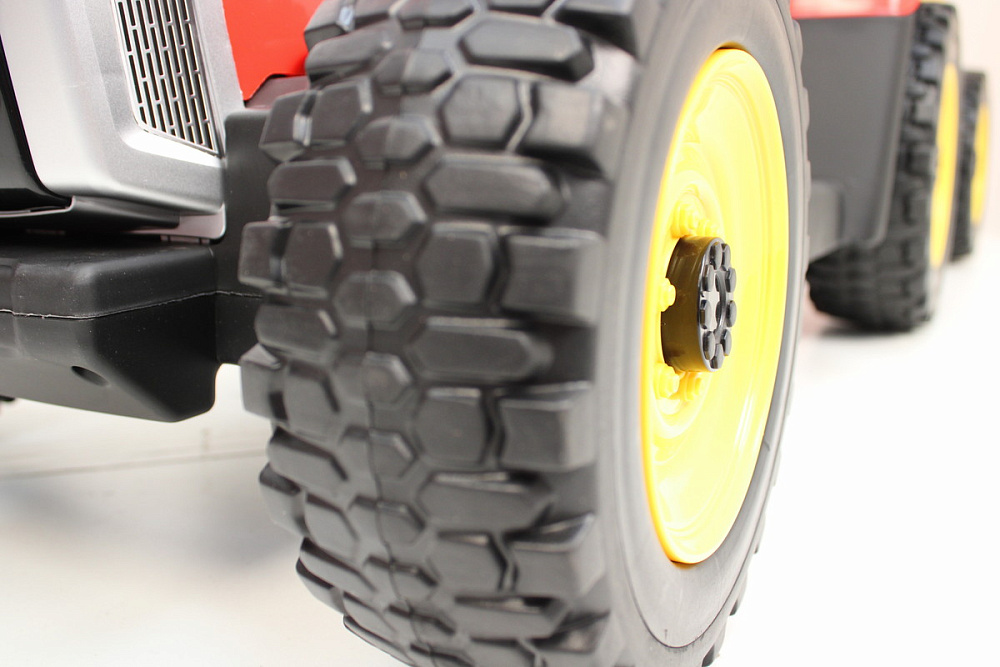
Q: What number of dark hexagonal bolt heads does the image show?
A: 9